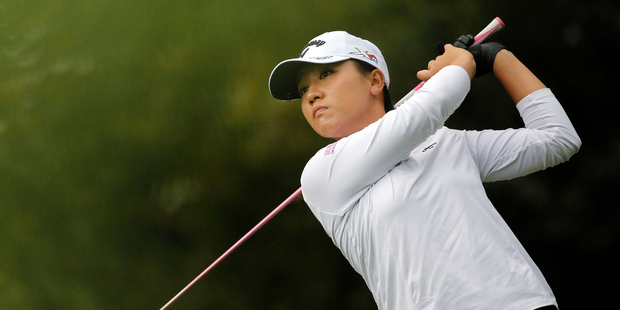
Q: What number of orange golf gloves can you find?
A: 0